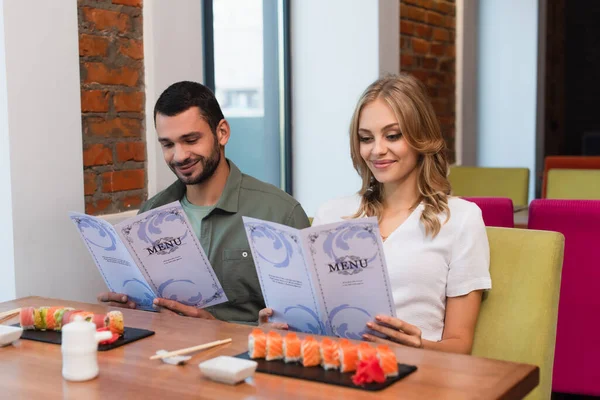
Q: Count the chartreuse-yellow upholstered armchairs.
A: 3